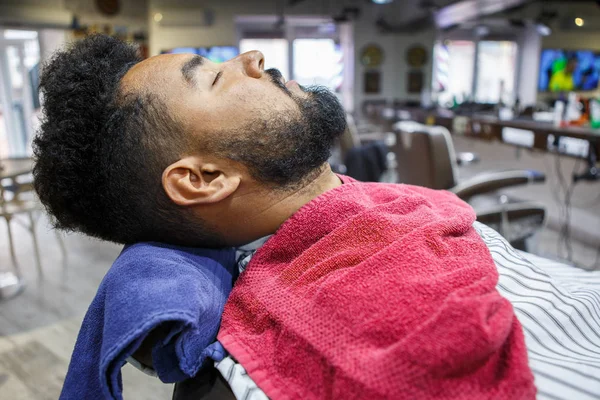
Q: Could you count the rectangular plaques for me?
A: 2